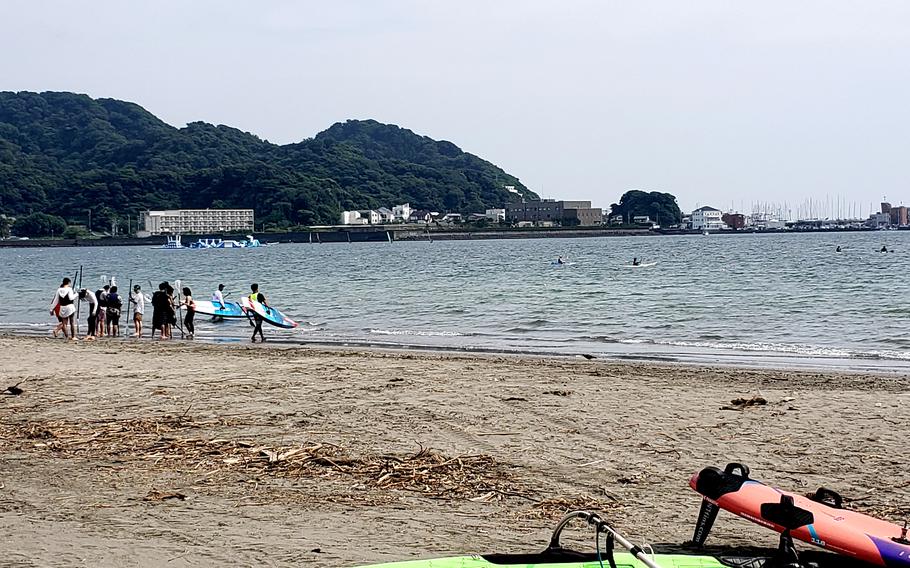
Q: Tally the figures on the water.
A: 4